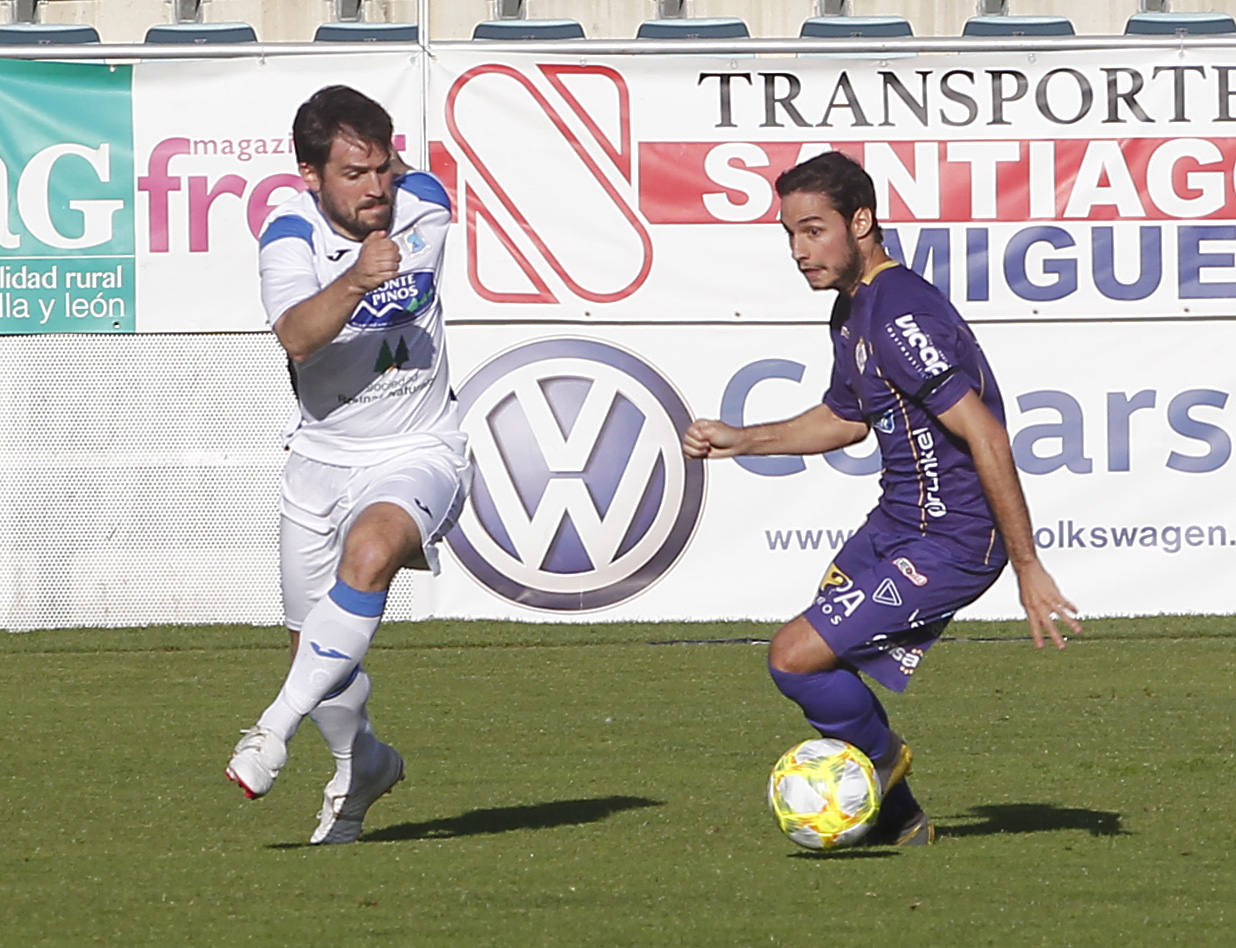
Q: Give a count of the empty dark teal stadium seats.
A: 8